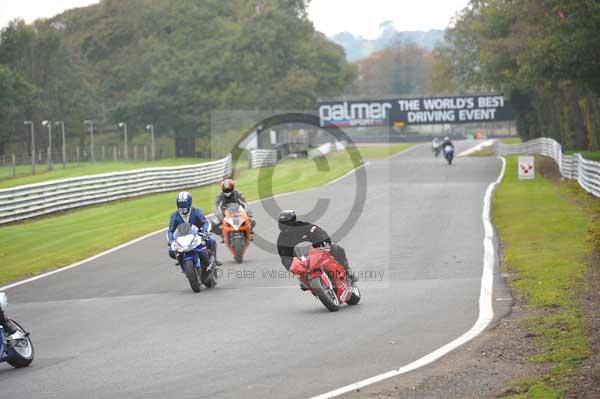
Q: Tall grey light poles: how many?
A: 6